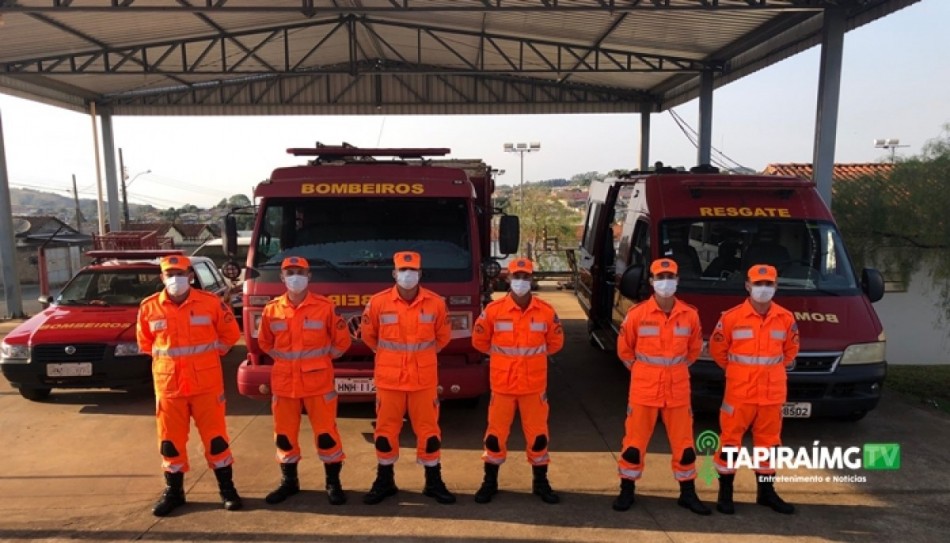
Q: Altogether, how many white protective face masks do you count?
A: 6